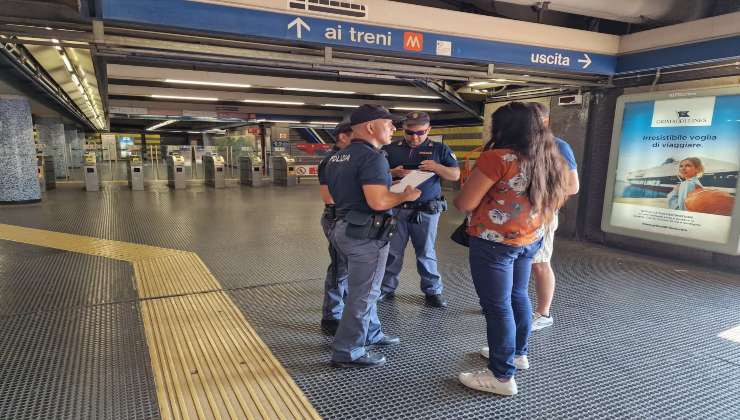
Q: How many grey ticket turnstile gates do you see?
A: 7